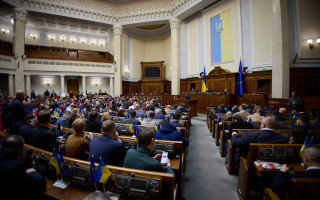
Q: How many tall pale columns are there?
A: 4